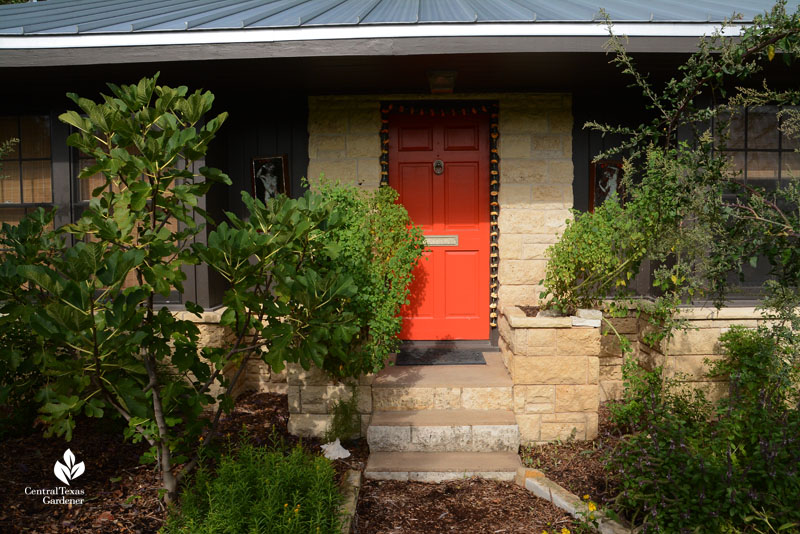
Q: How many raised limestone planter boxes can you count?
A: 2